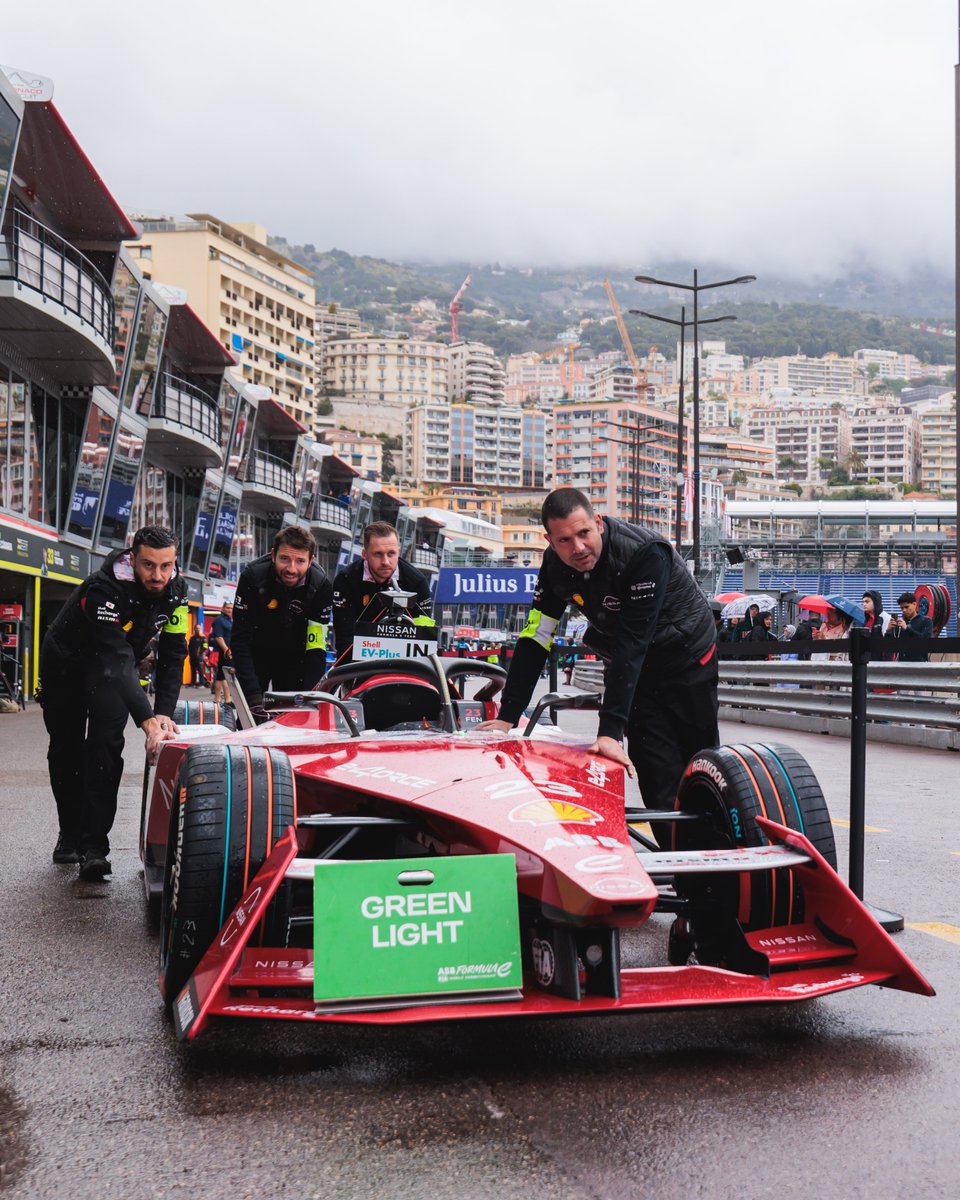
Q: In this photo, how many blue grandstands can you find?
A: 1